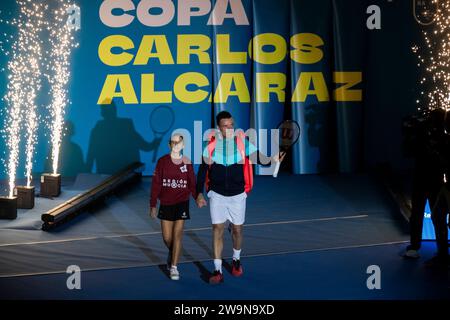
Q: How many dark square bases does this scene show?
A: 3